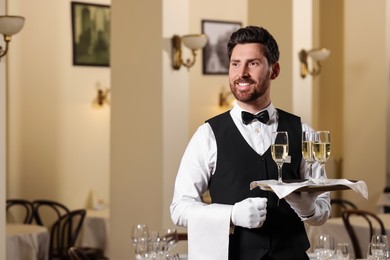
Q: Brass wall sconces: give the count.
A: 5